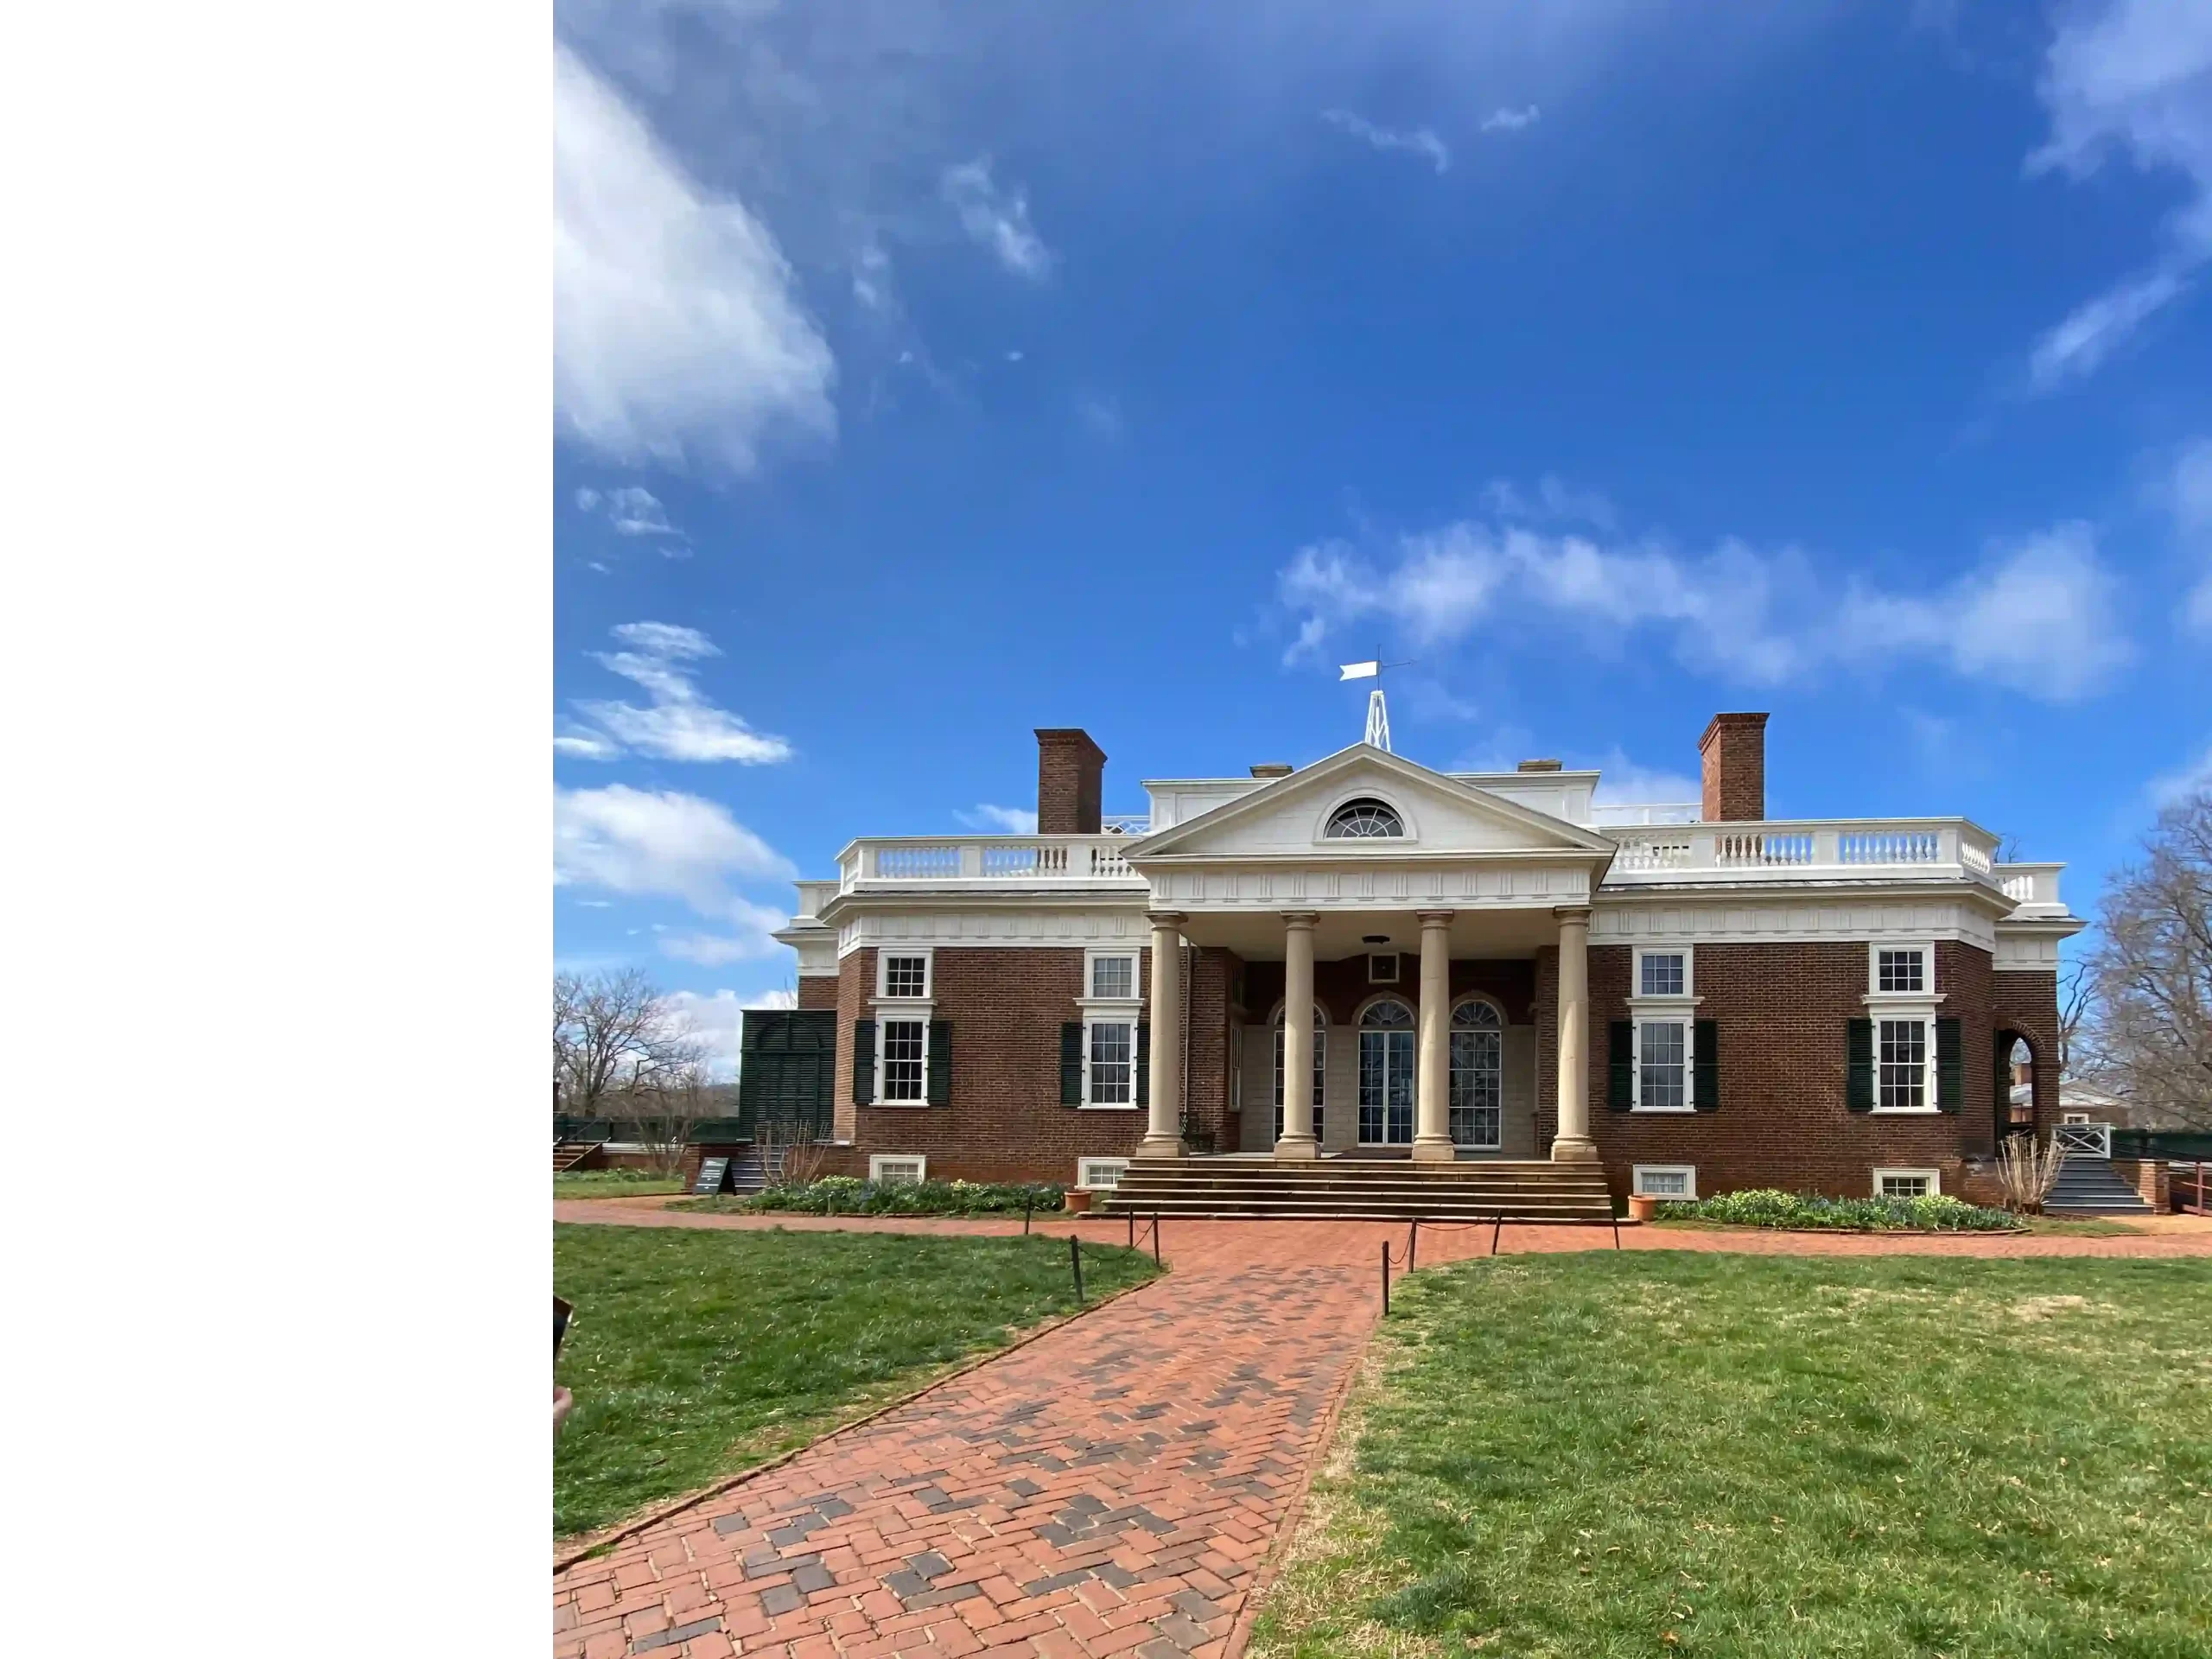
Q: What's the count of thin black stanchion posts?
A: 8